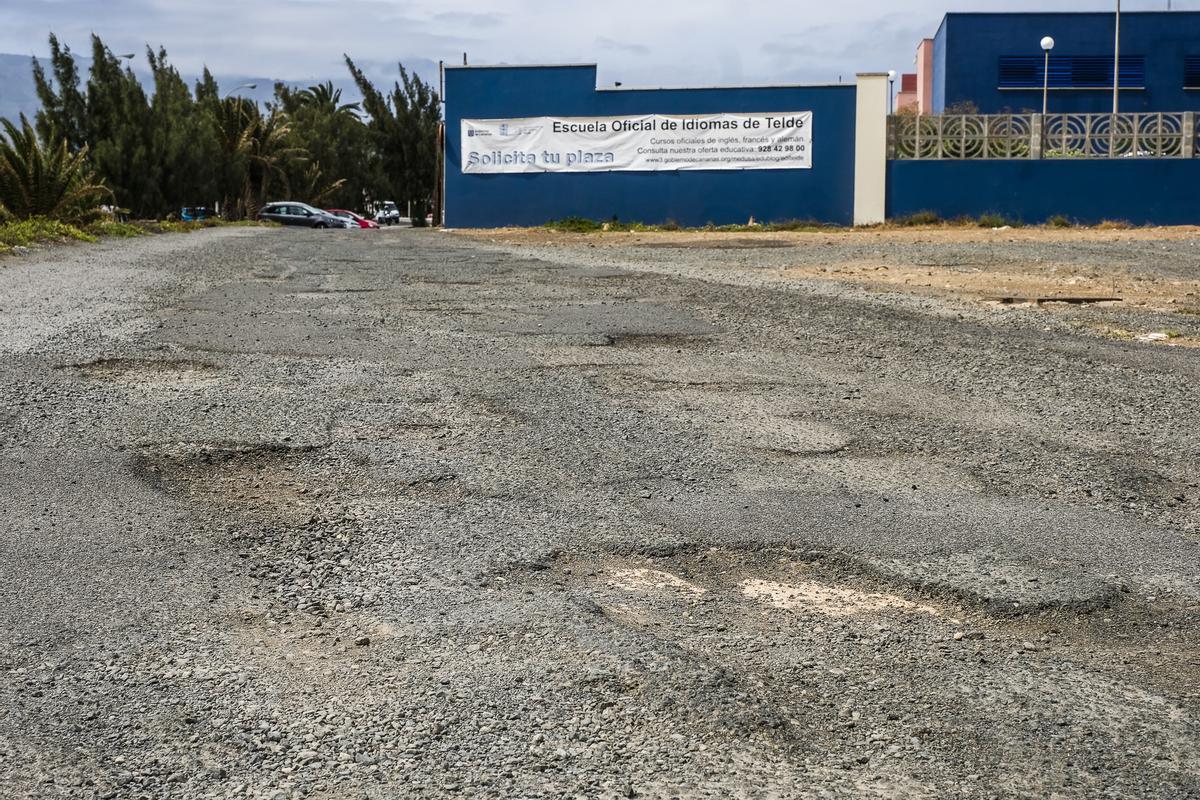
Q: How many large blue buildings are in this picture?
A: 2